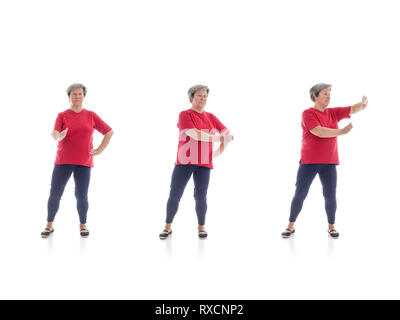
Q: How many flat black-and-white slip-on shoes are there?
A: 6